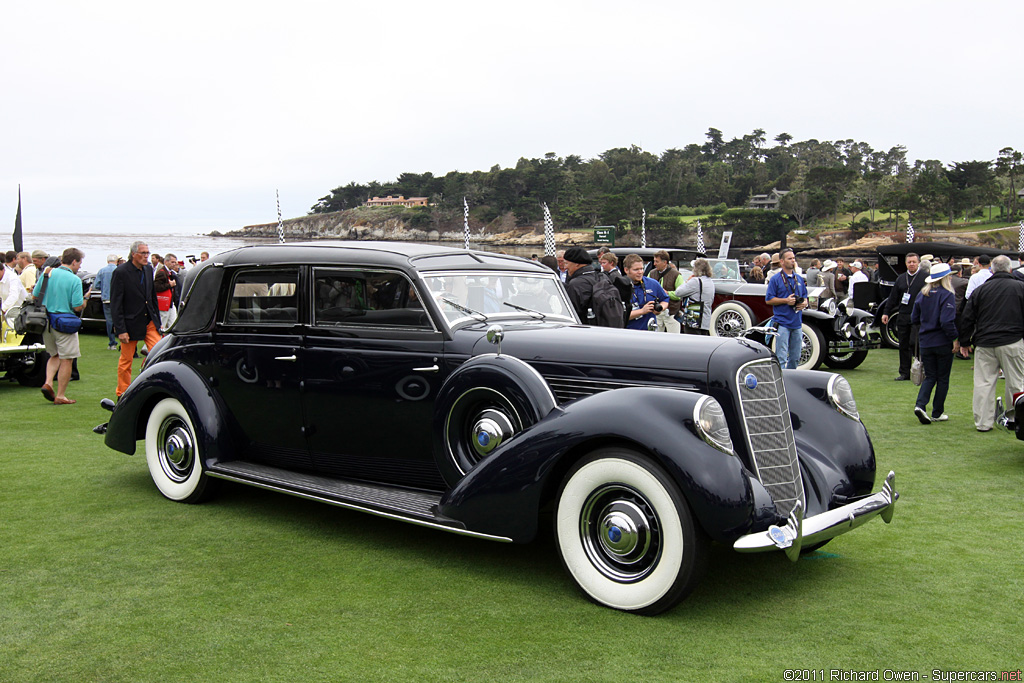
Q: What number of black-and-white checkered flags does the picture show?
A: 7